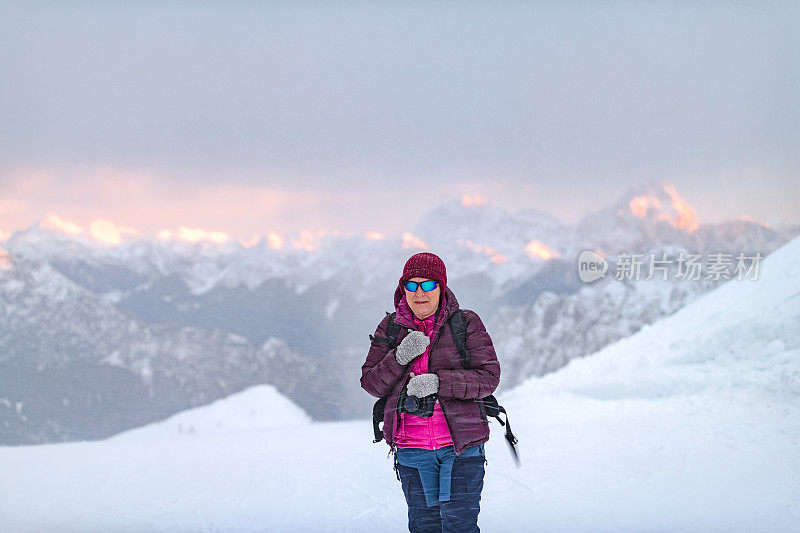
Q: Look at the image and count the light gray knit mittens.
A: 2